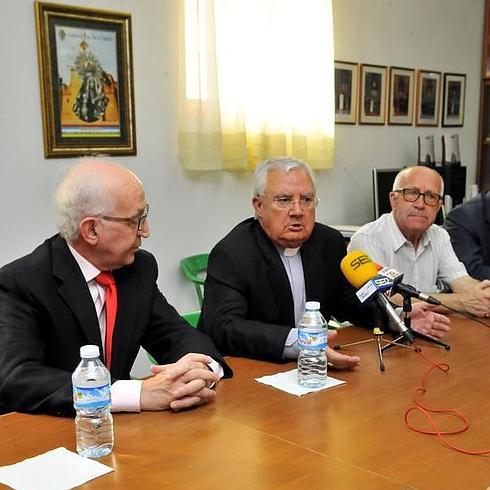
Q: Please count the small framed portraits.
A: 5